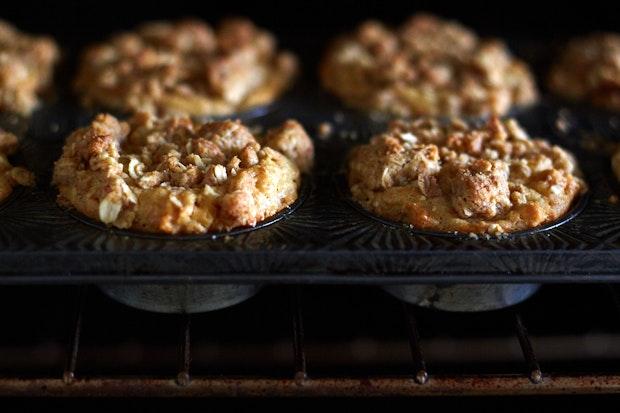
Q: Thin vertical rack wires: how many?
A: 5